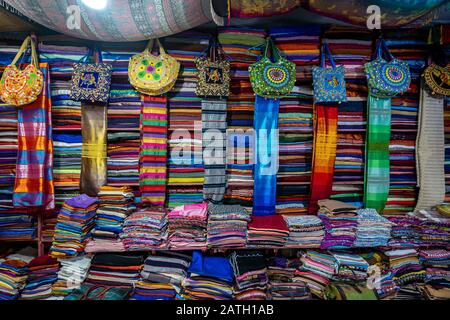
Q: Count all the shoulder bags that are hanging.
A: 8